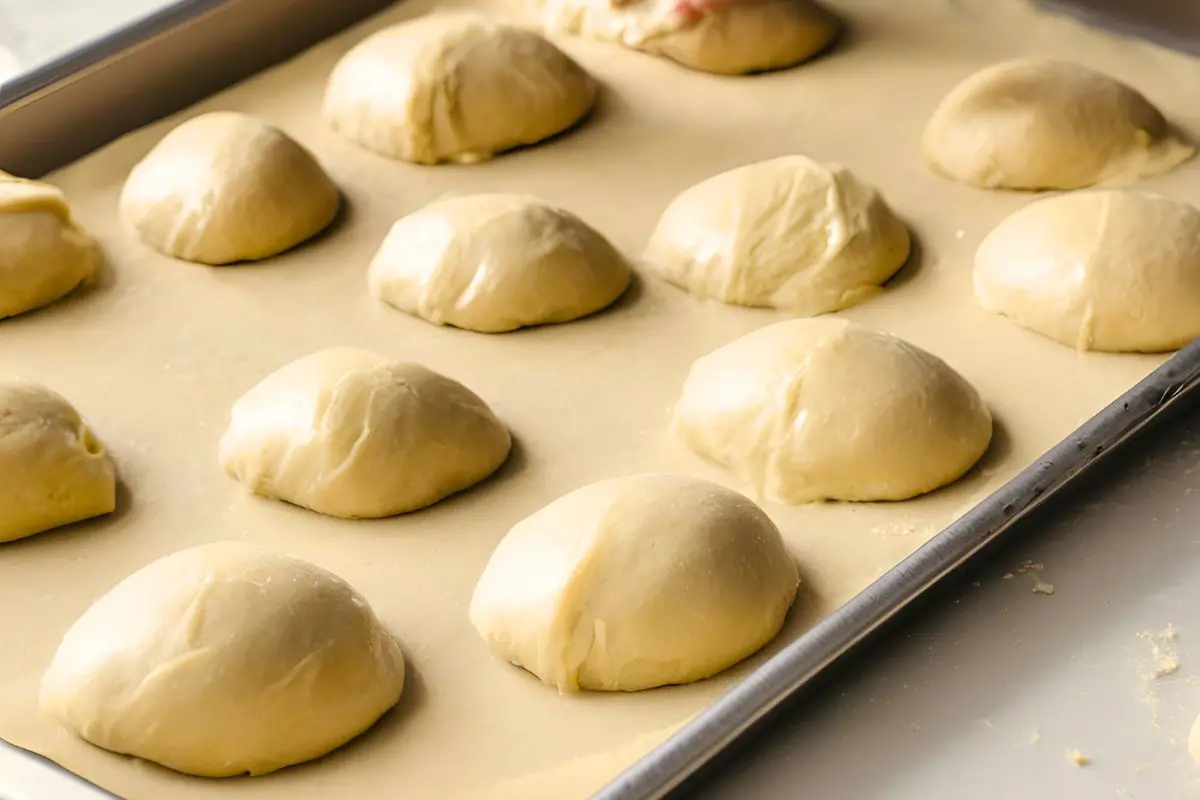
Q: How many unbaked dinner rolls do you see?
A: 13